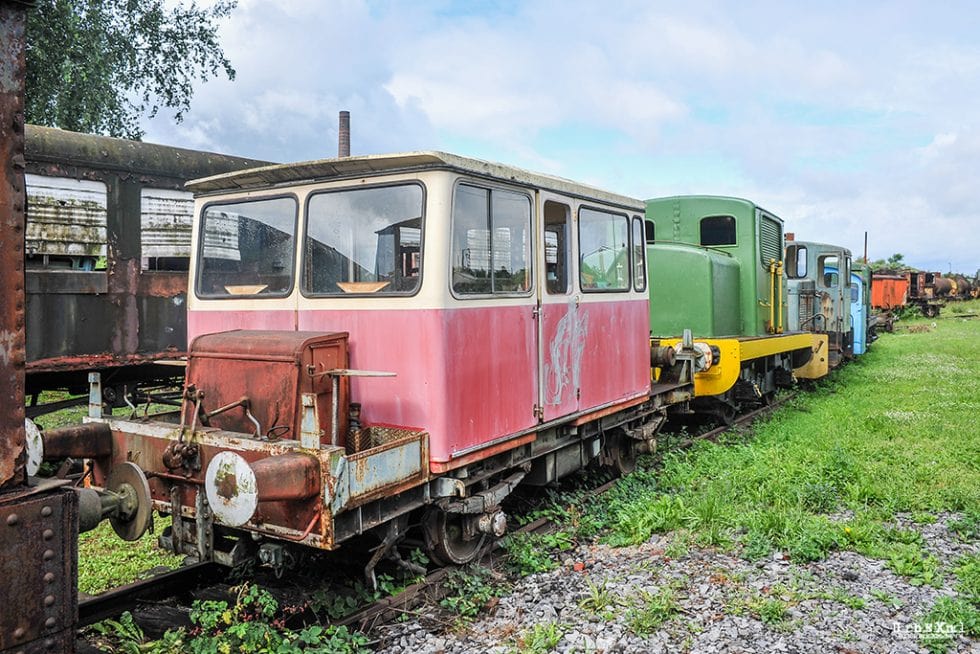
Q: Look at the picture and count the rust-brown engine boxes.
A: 1